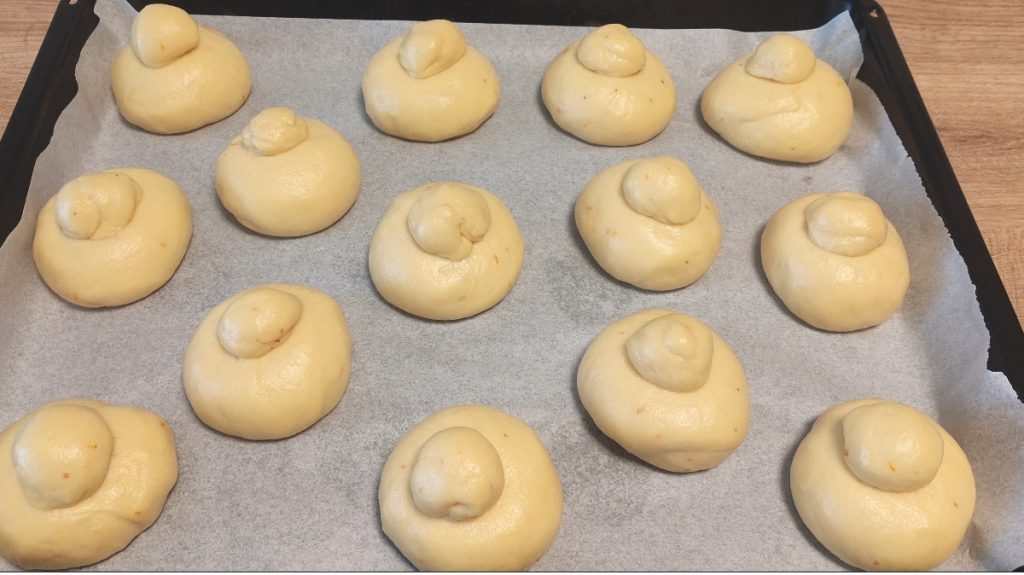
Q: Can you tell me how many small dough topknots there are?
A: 14